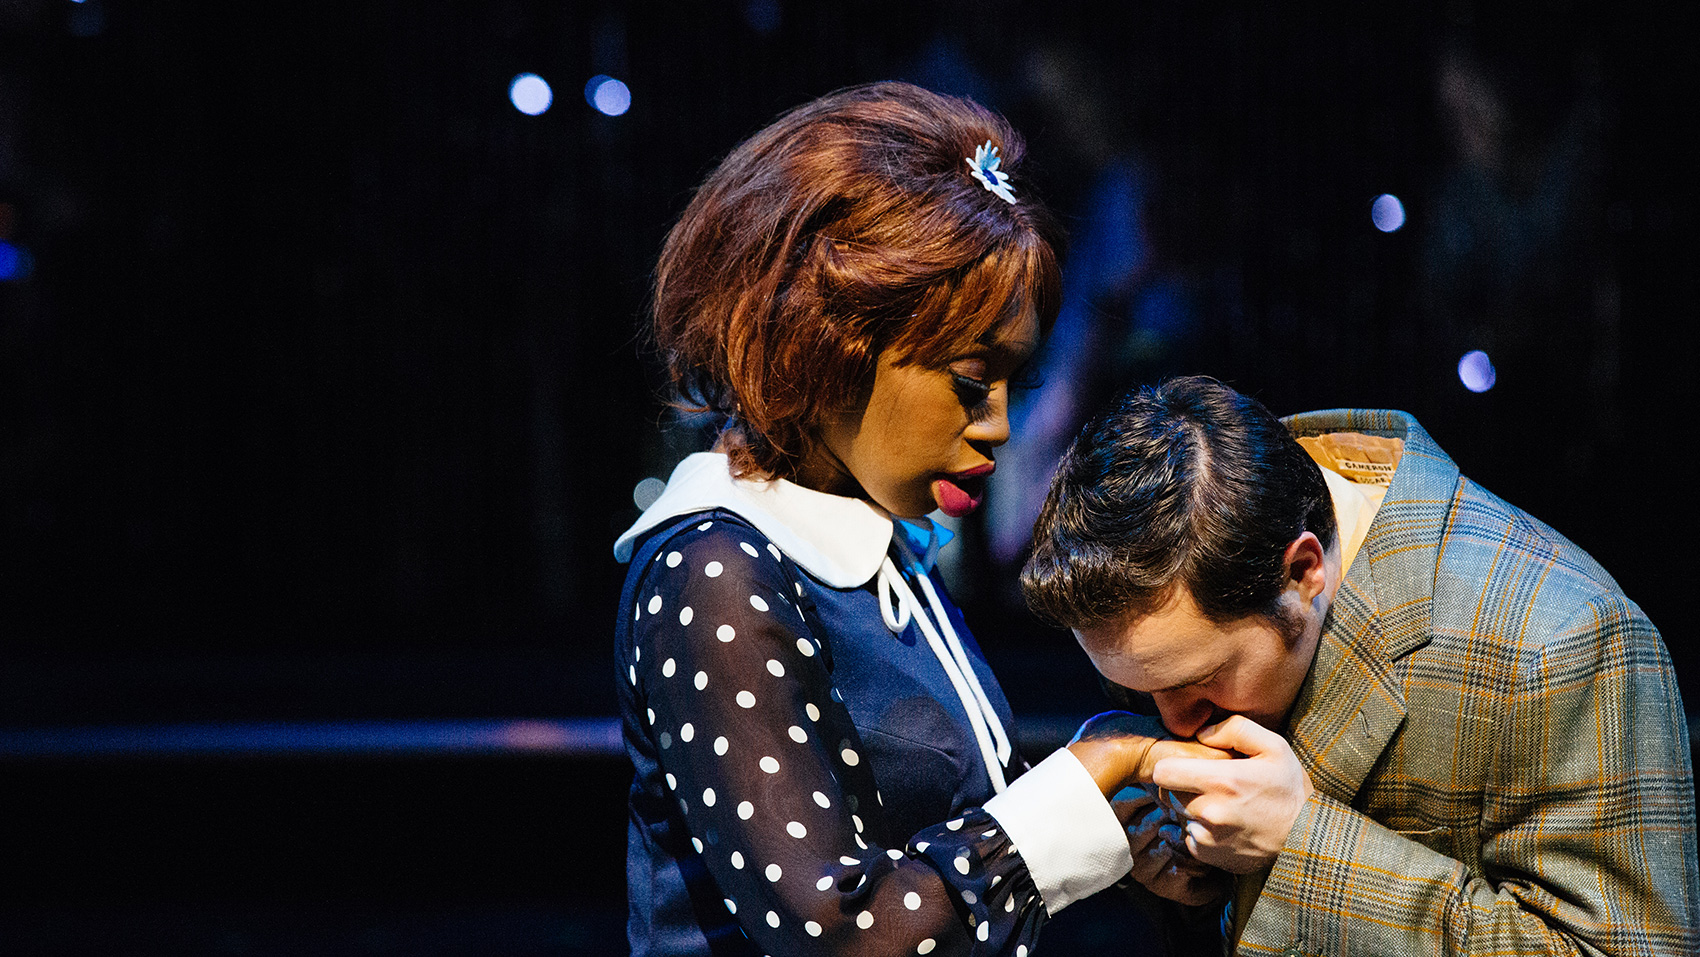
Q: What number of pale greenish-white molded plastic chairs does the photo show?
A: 0